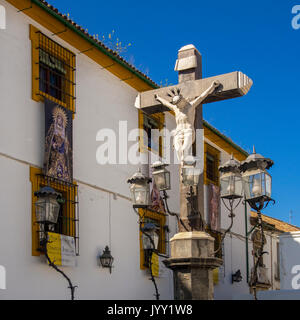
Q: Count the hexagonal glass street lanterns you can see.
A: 7